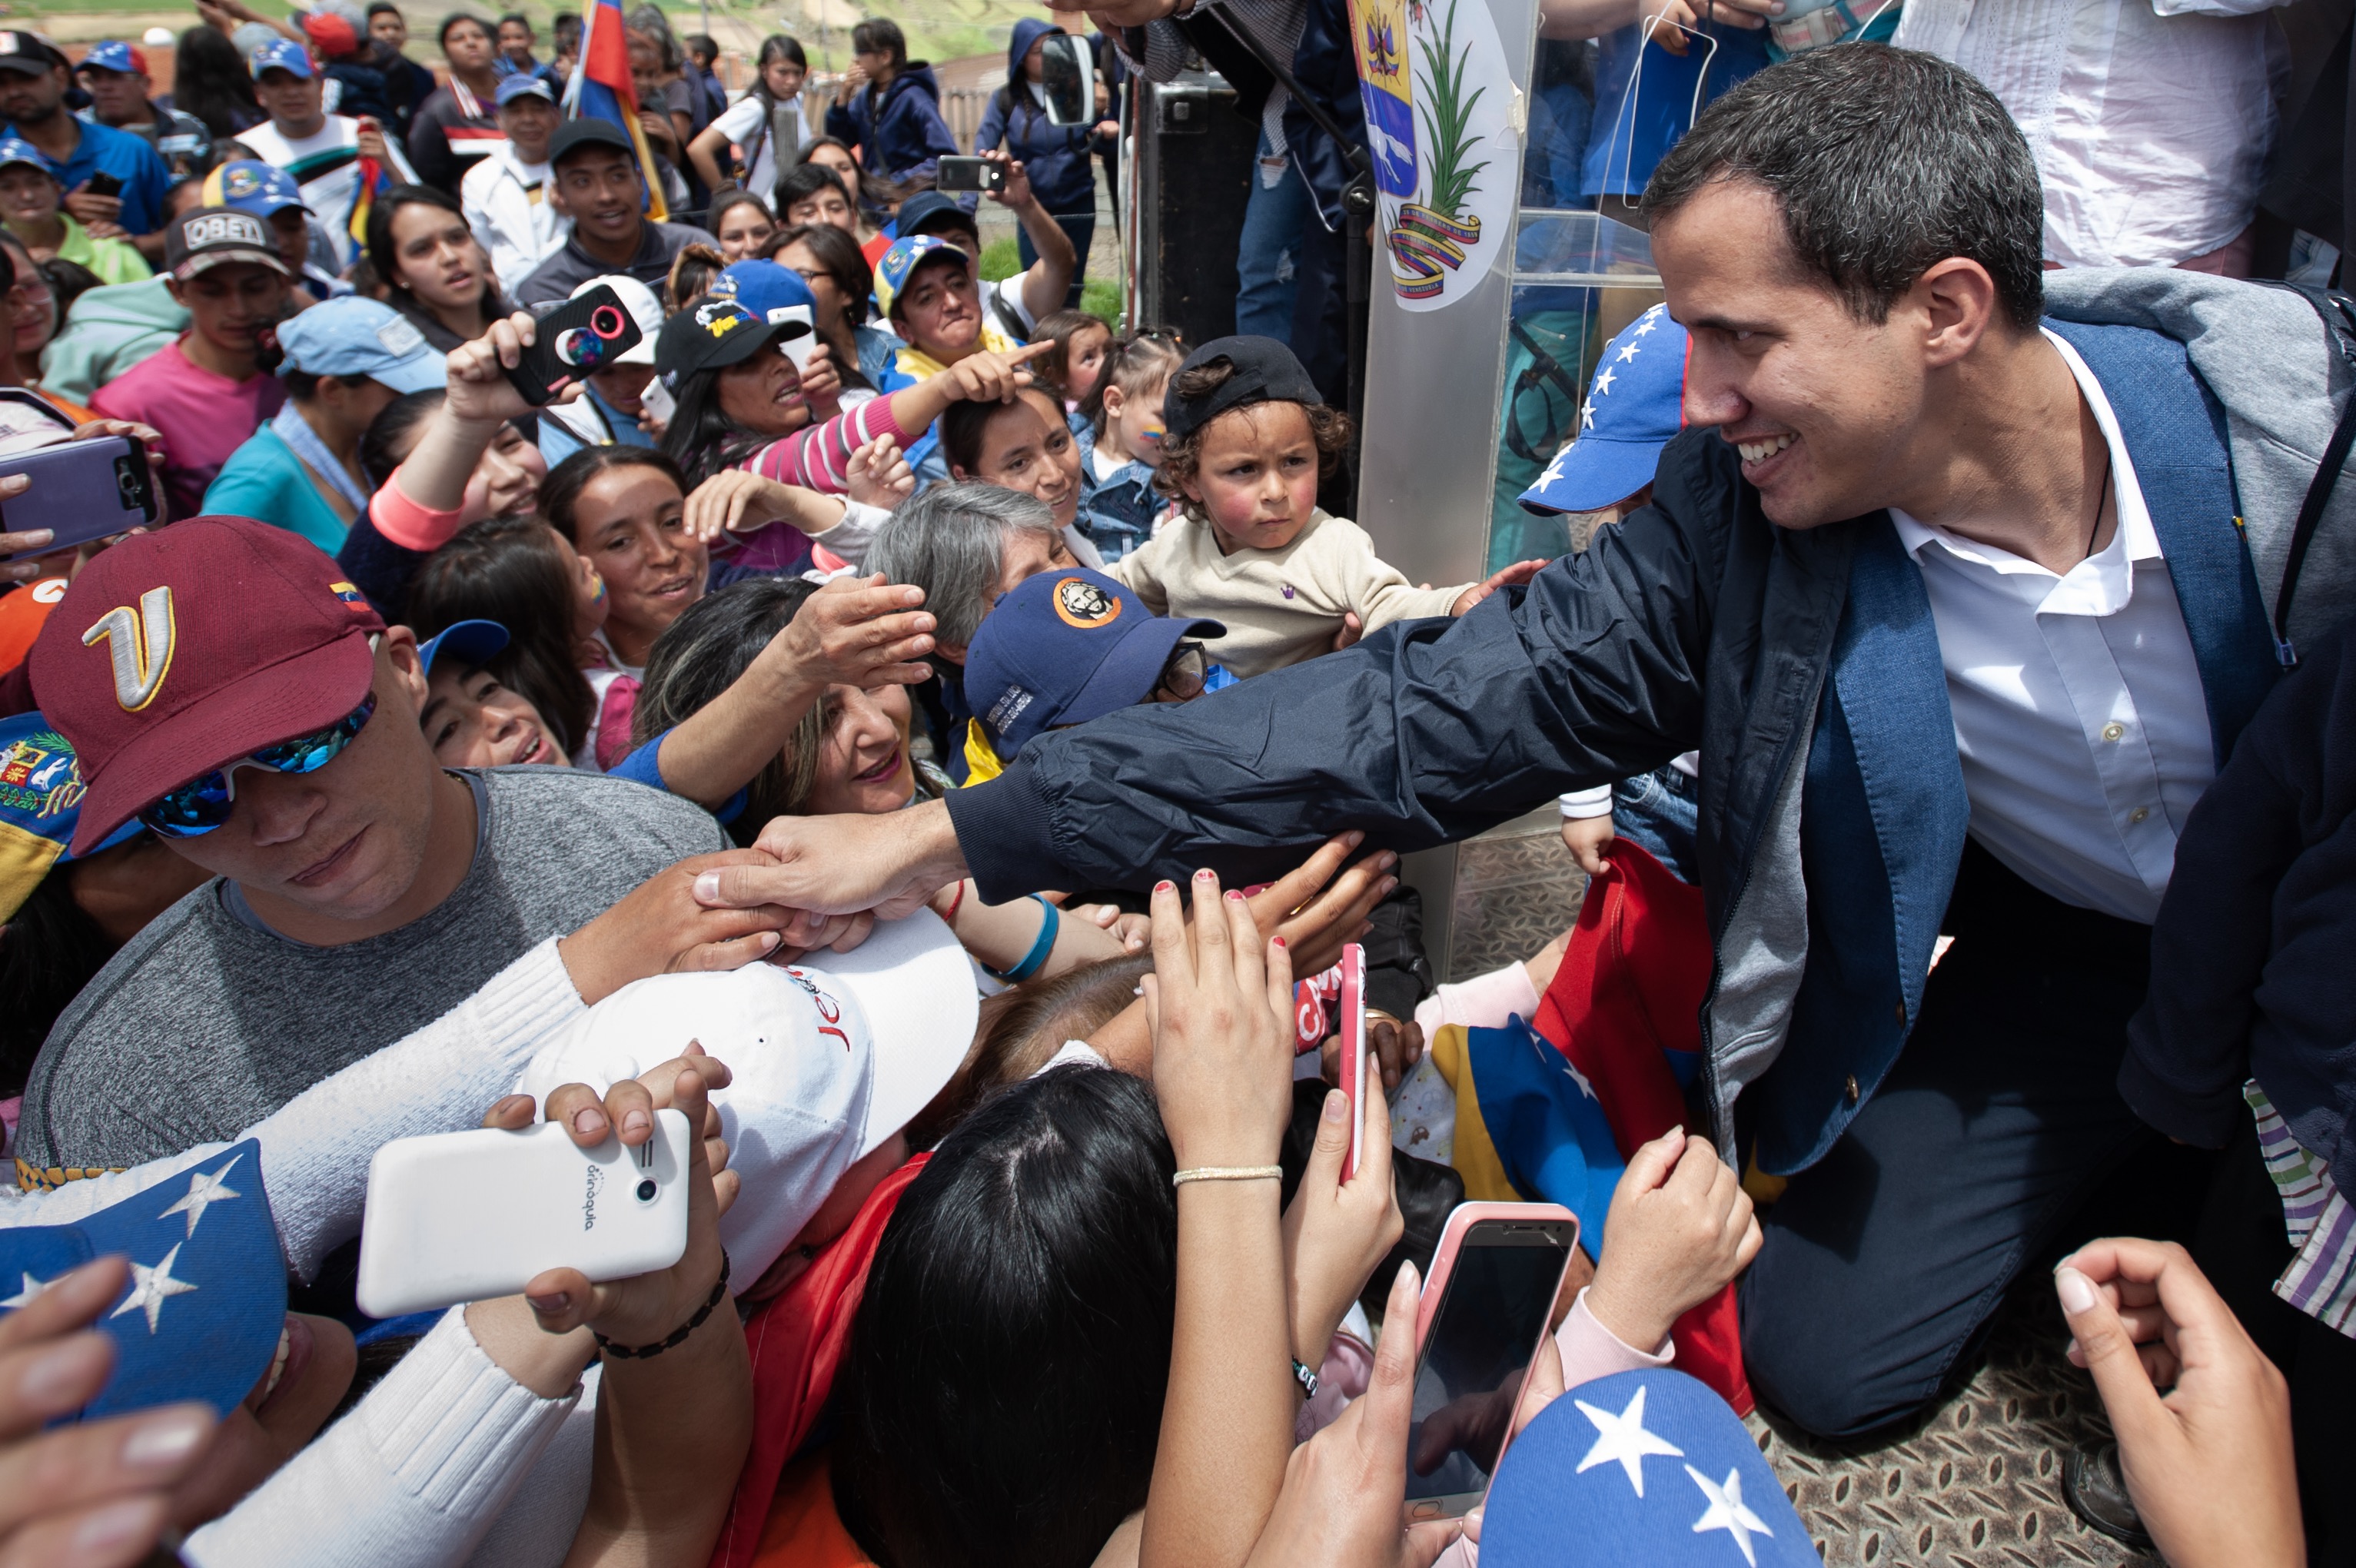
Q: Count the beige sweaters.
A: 1